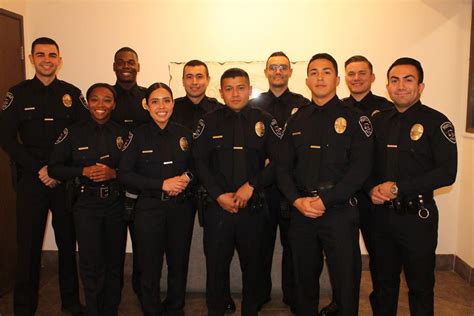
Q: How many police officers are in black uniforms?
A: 10